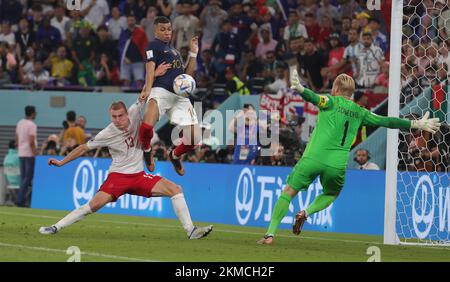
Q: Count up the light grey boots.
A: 2